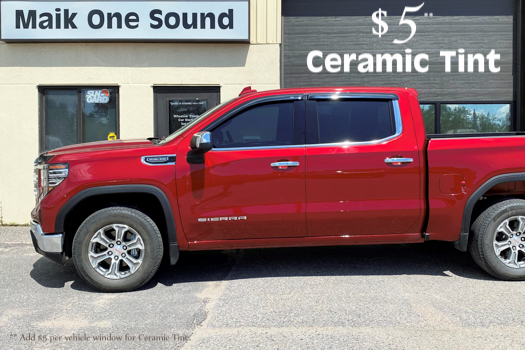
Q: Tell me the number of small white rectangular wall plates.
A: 0